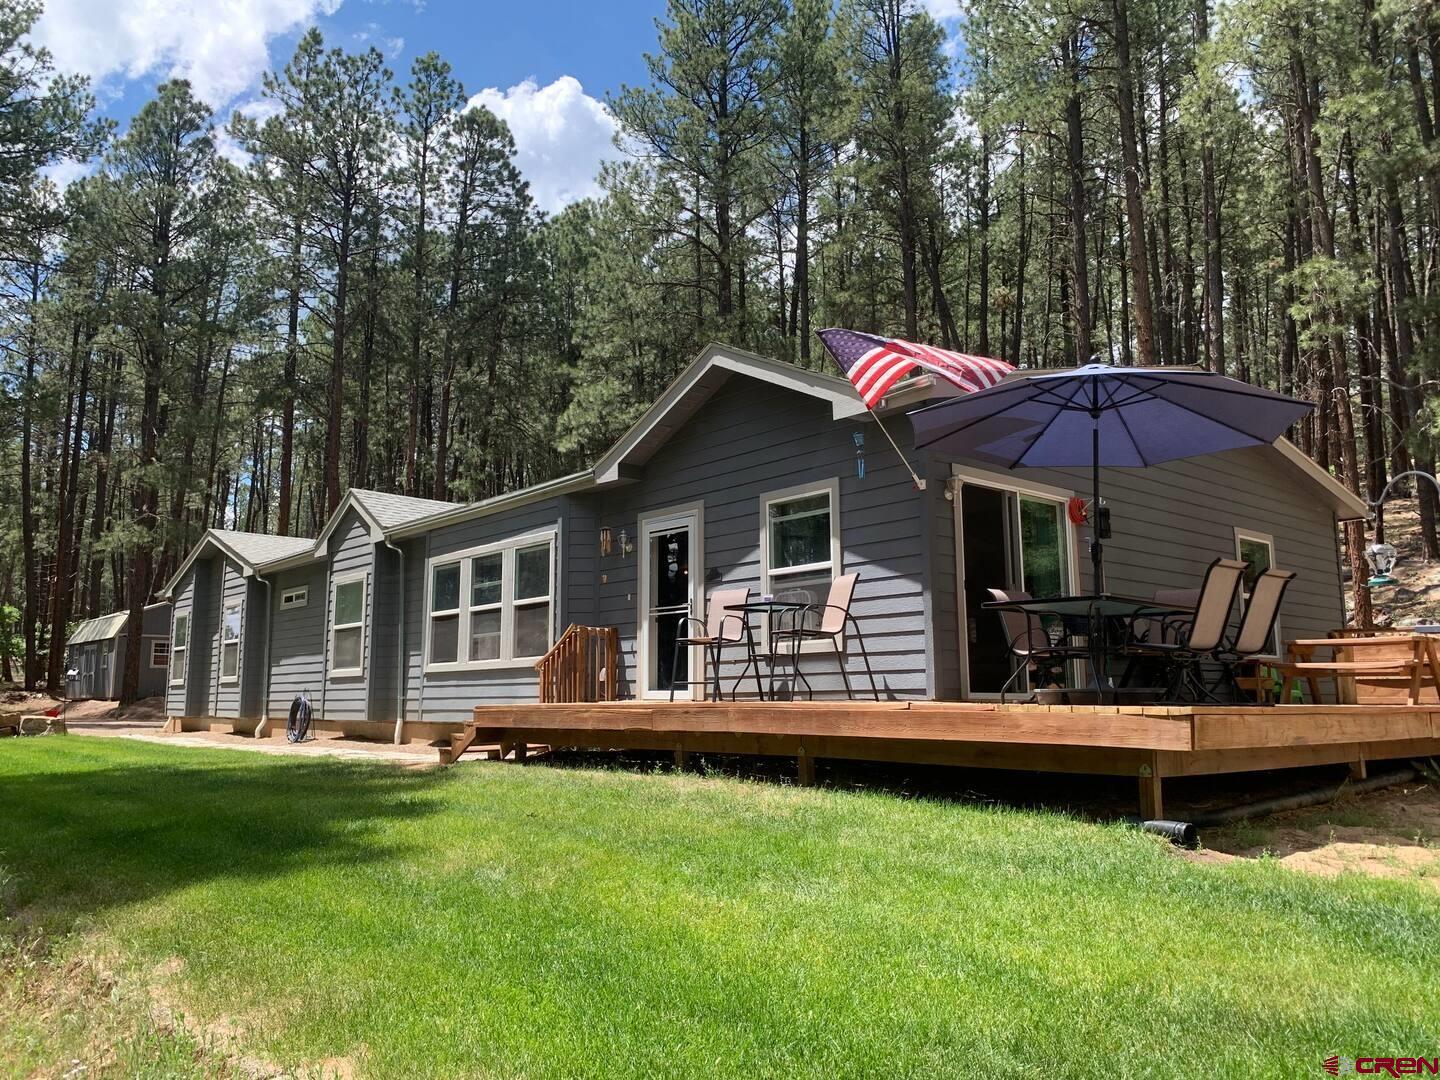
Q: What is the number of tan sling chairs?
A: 6